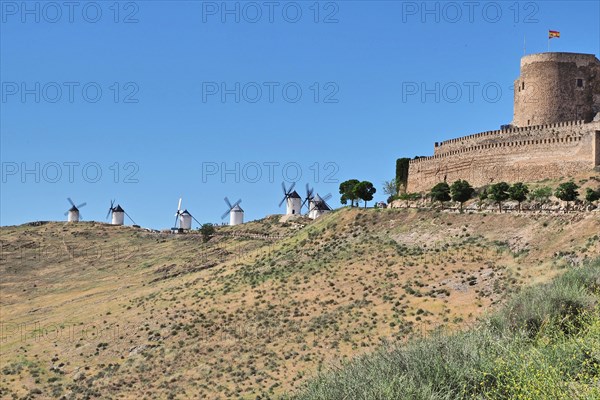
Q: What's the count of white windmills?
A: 7